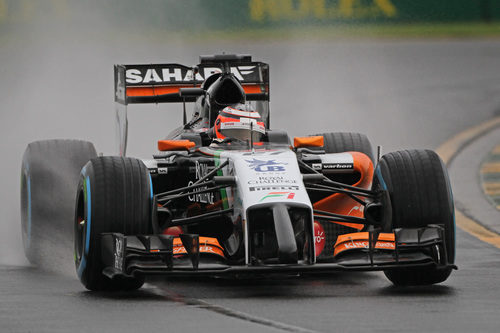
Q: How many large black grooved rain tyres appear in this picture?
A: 4